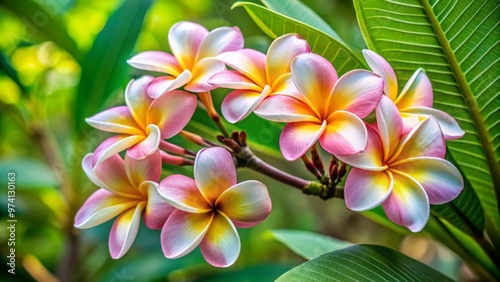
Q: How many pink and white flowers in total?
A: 8